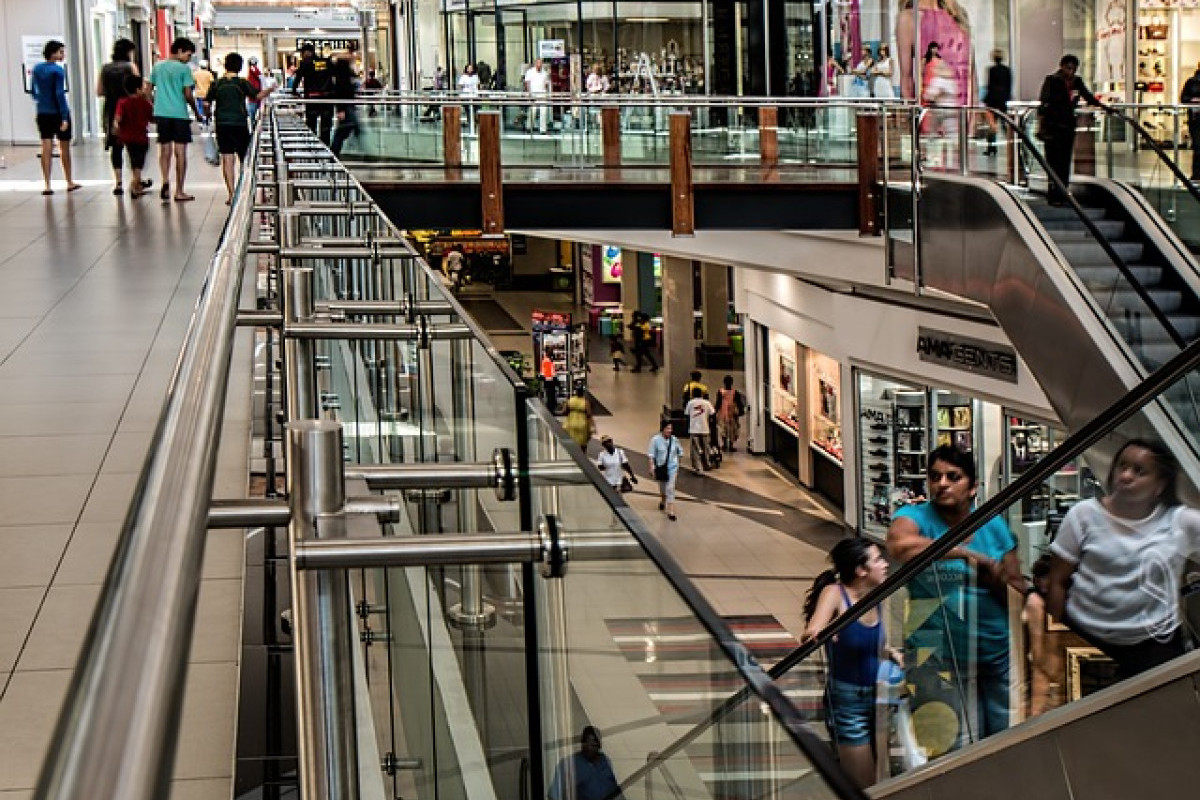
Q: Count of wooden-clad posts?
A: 6